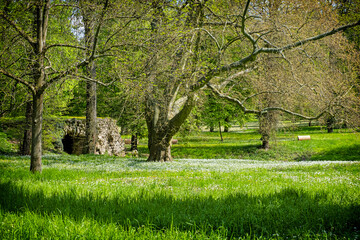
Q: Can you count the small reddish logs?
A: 1